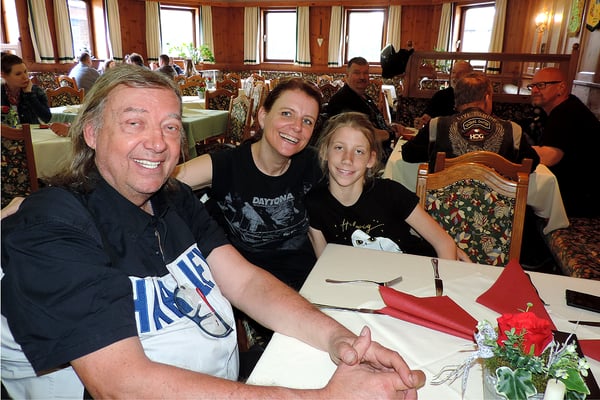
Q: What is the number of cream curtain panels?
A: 11